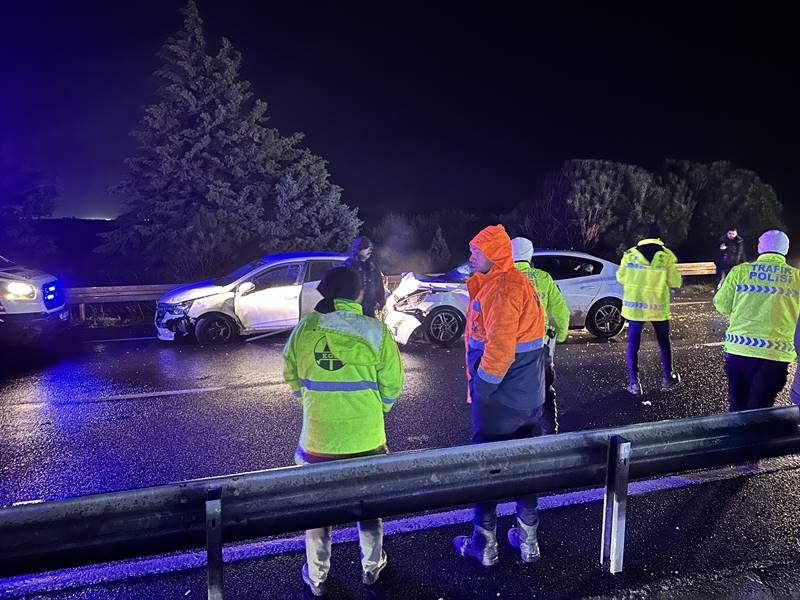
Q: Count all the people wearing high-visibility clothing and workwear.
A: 5